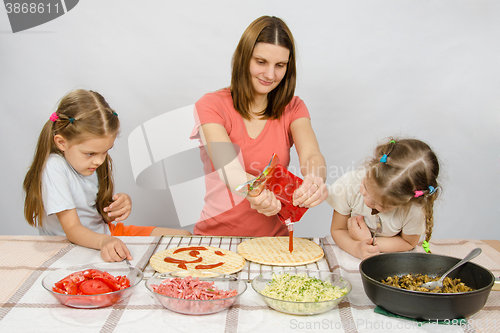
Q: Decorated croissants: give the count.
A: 0